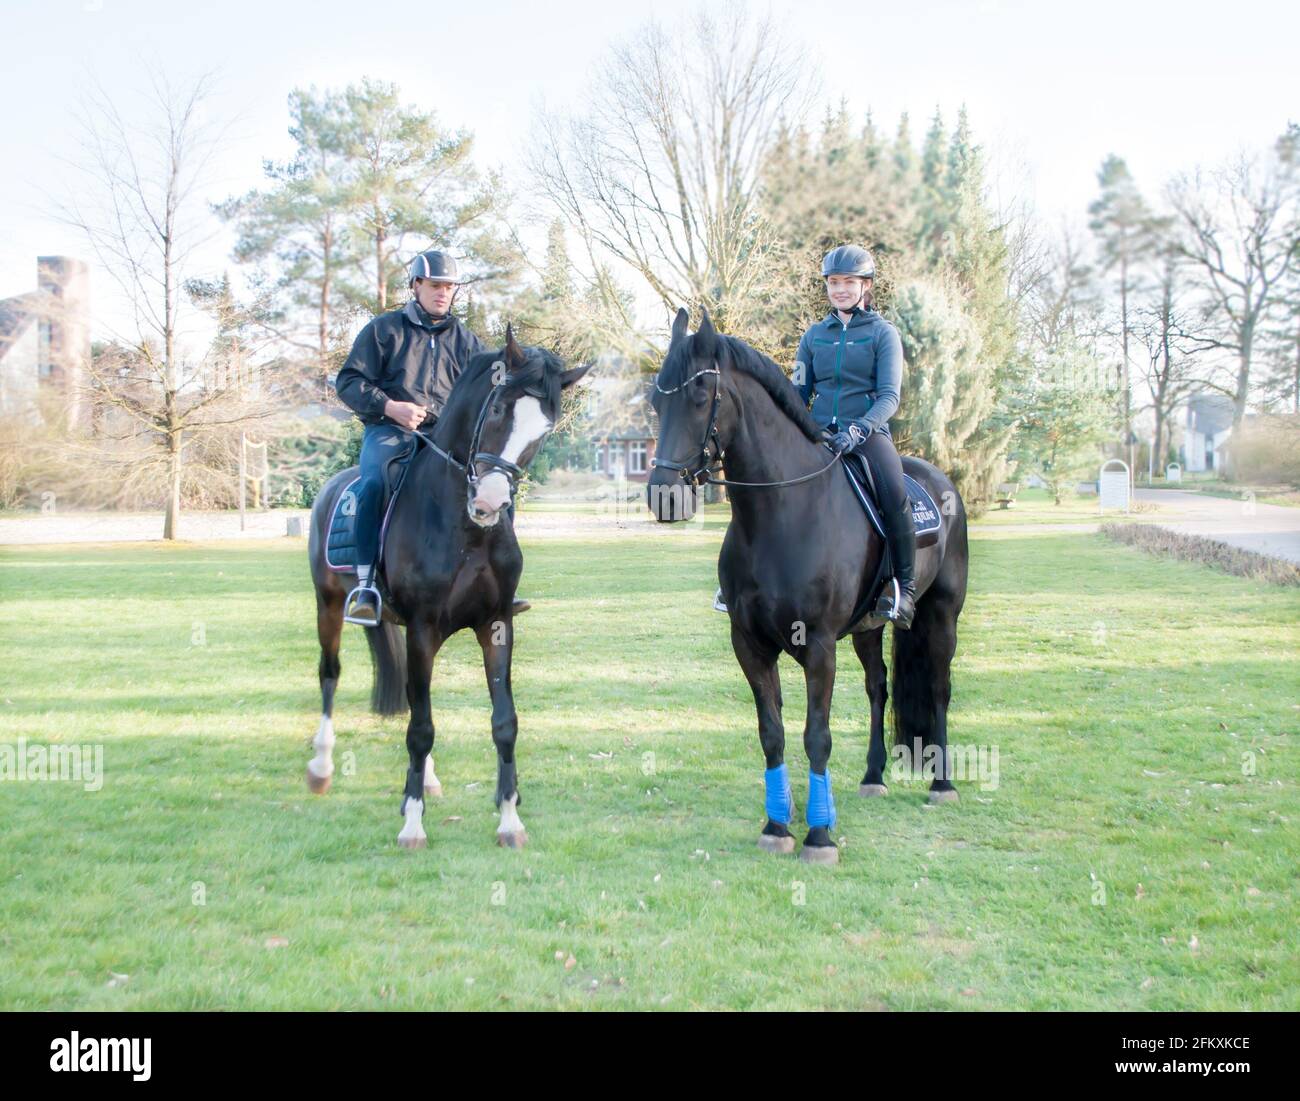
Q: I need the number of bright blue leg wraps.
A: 2